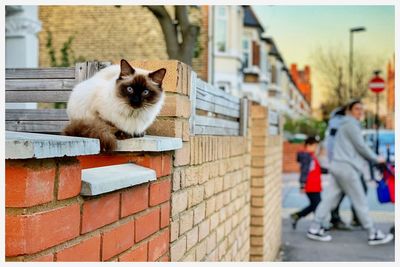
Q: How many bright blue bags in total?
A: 1